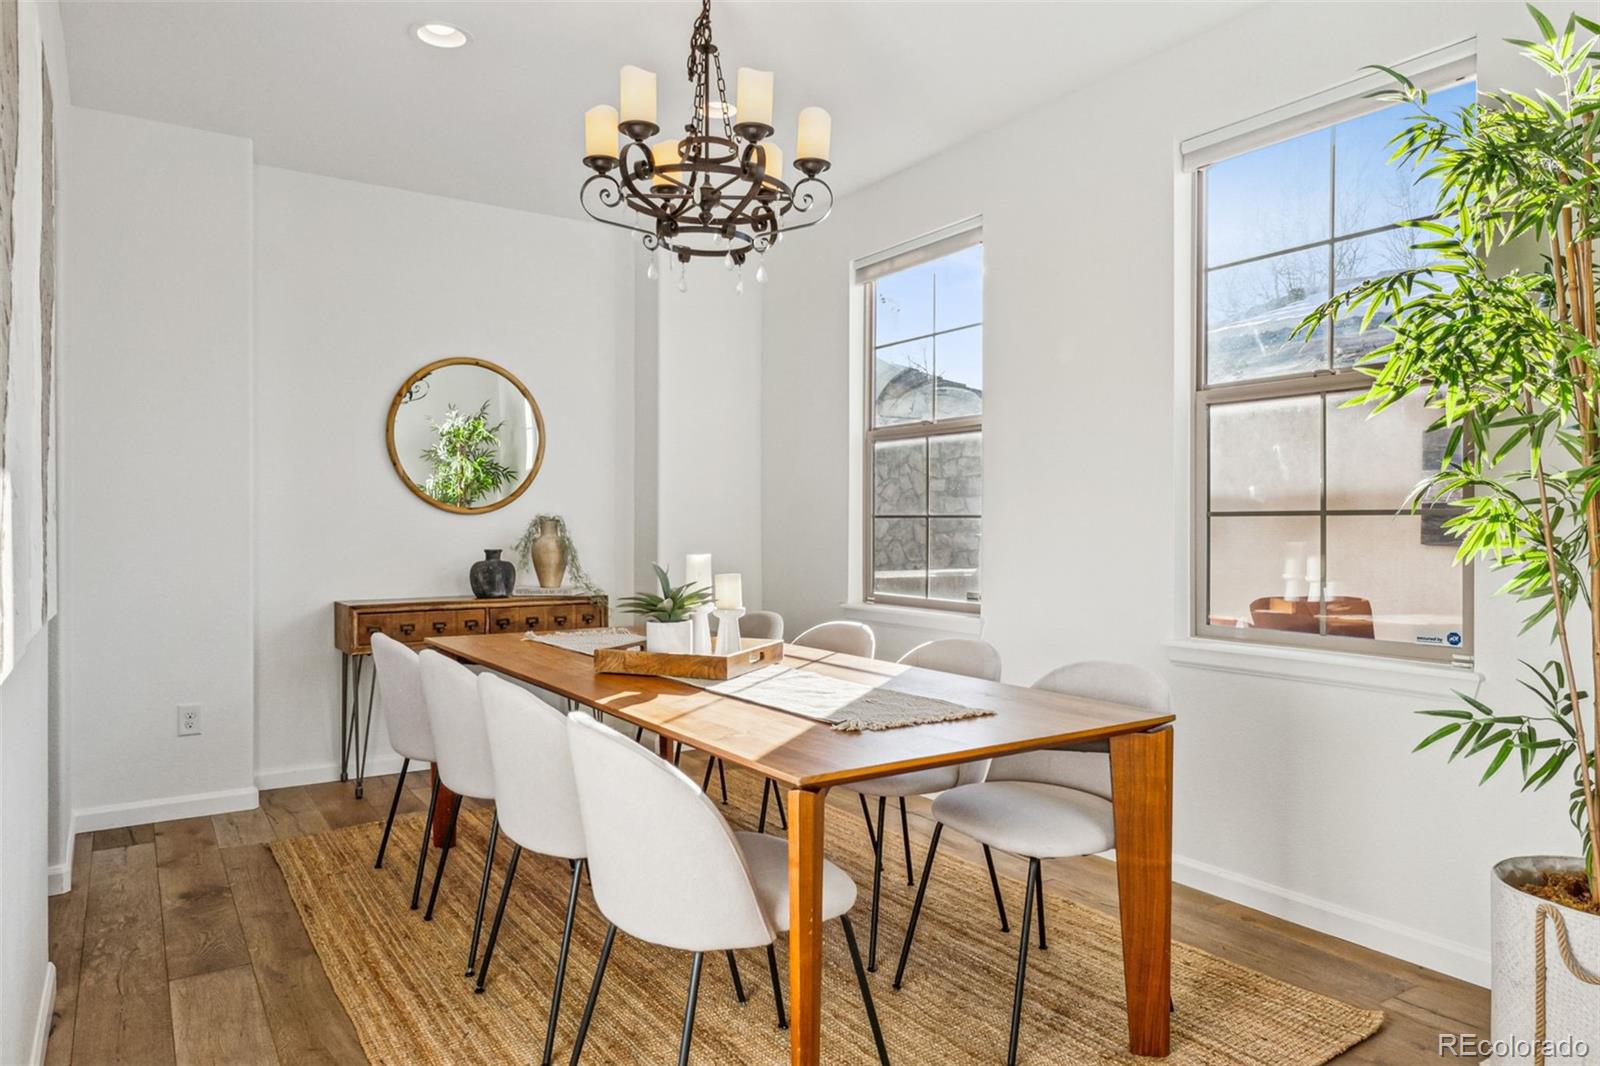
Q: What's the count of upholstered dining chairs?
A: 8